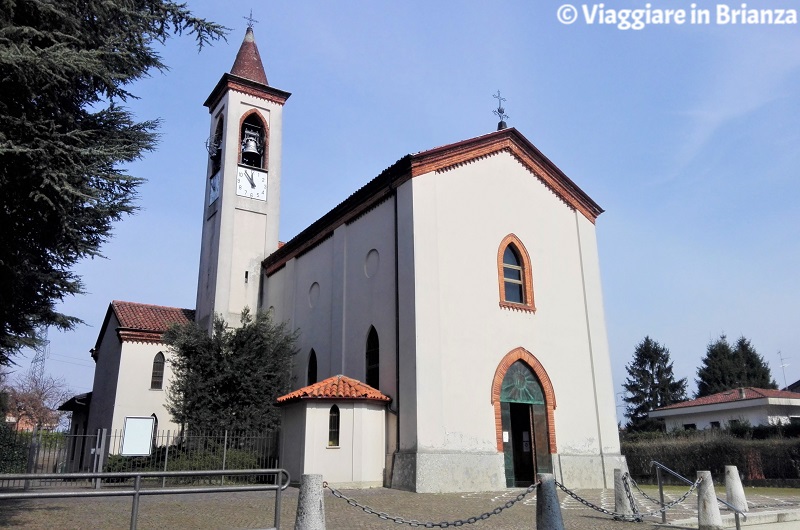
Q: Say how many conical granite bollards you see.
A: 5